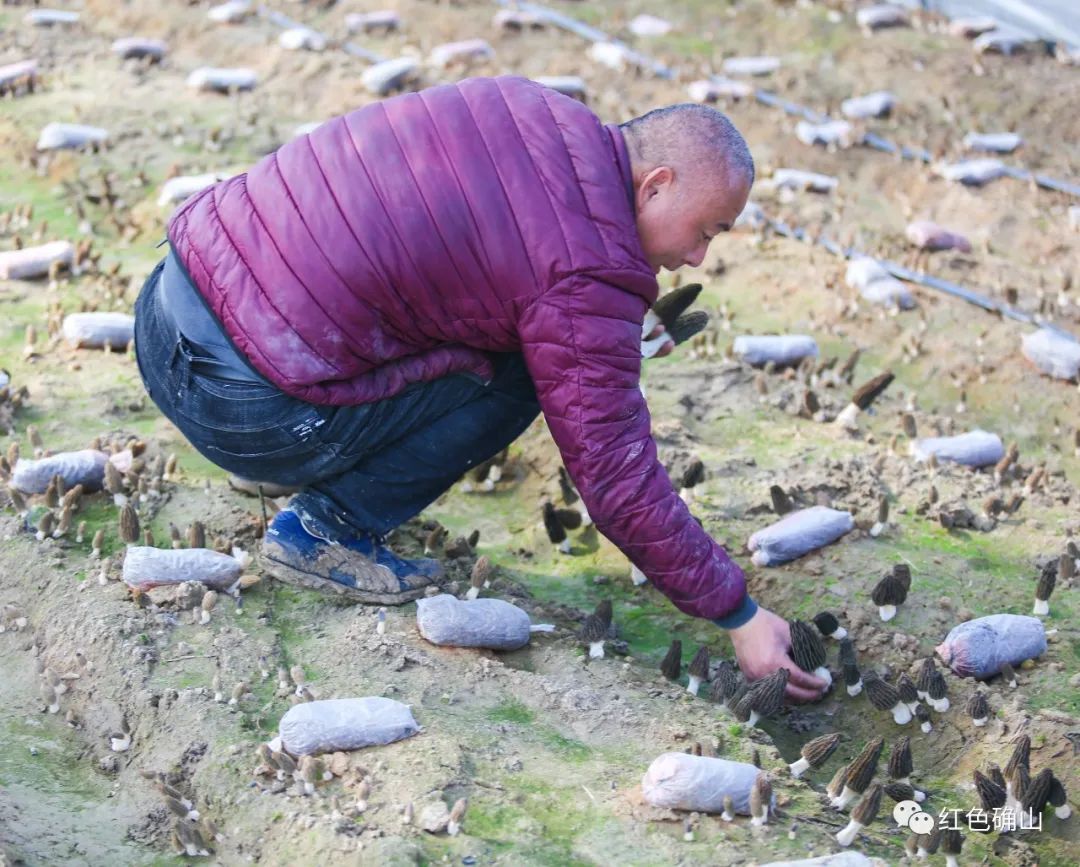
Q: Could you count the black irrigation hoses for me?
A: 2